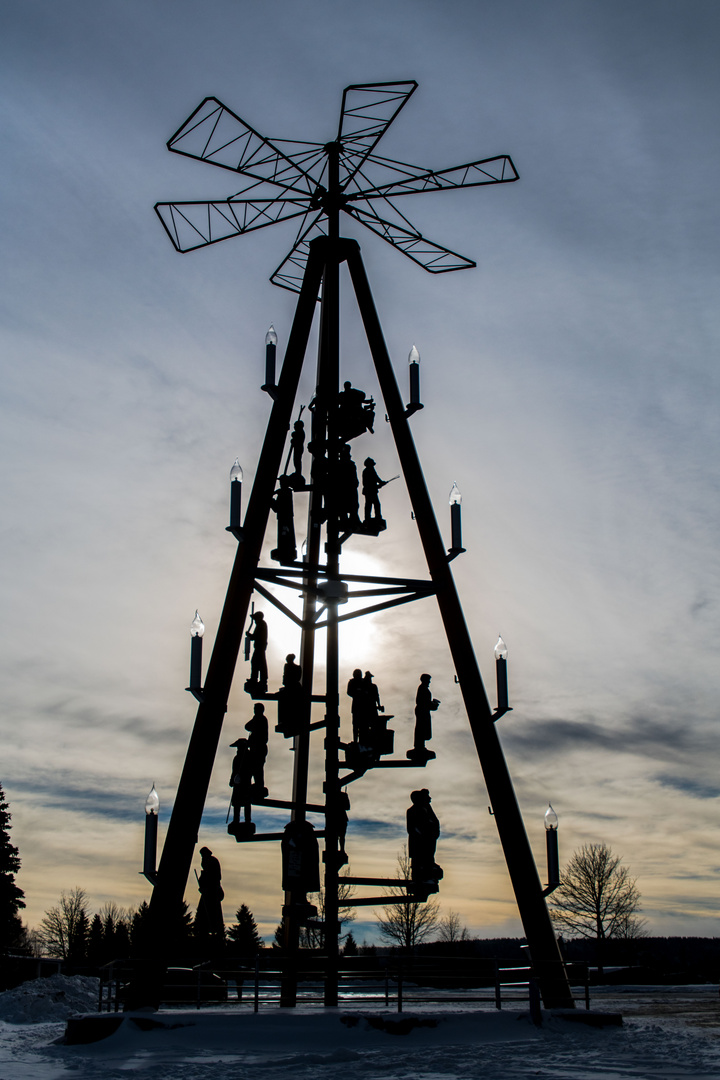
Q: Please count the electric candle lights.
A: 8